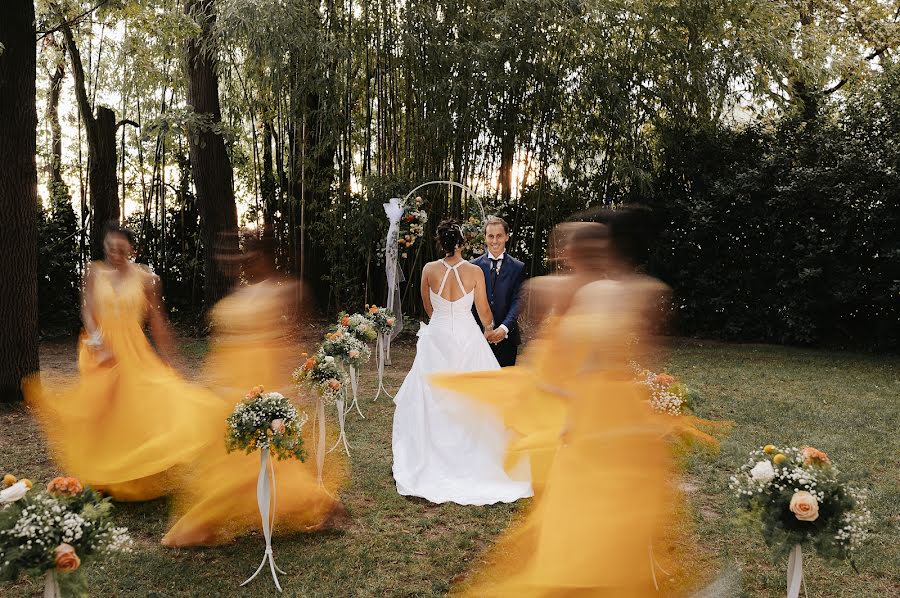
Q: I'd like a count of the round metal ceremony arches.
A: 1